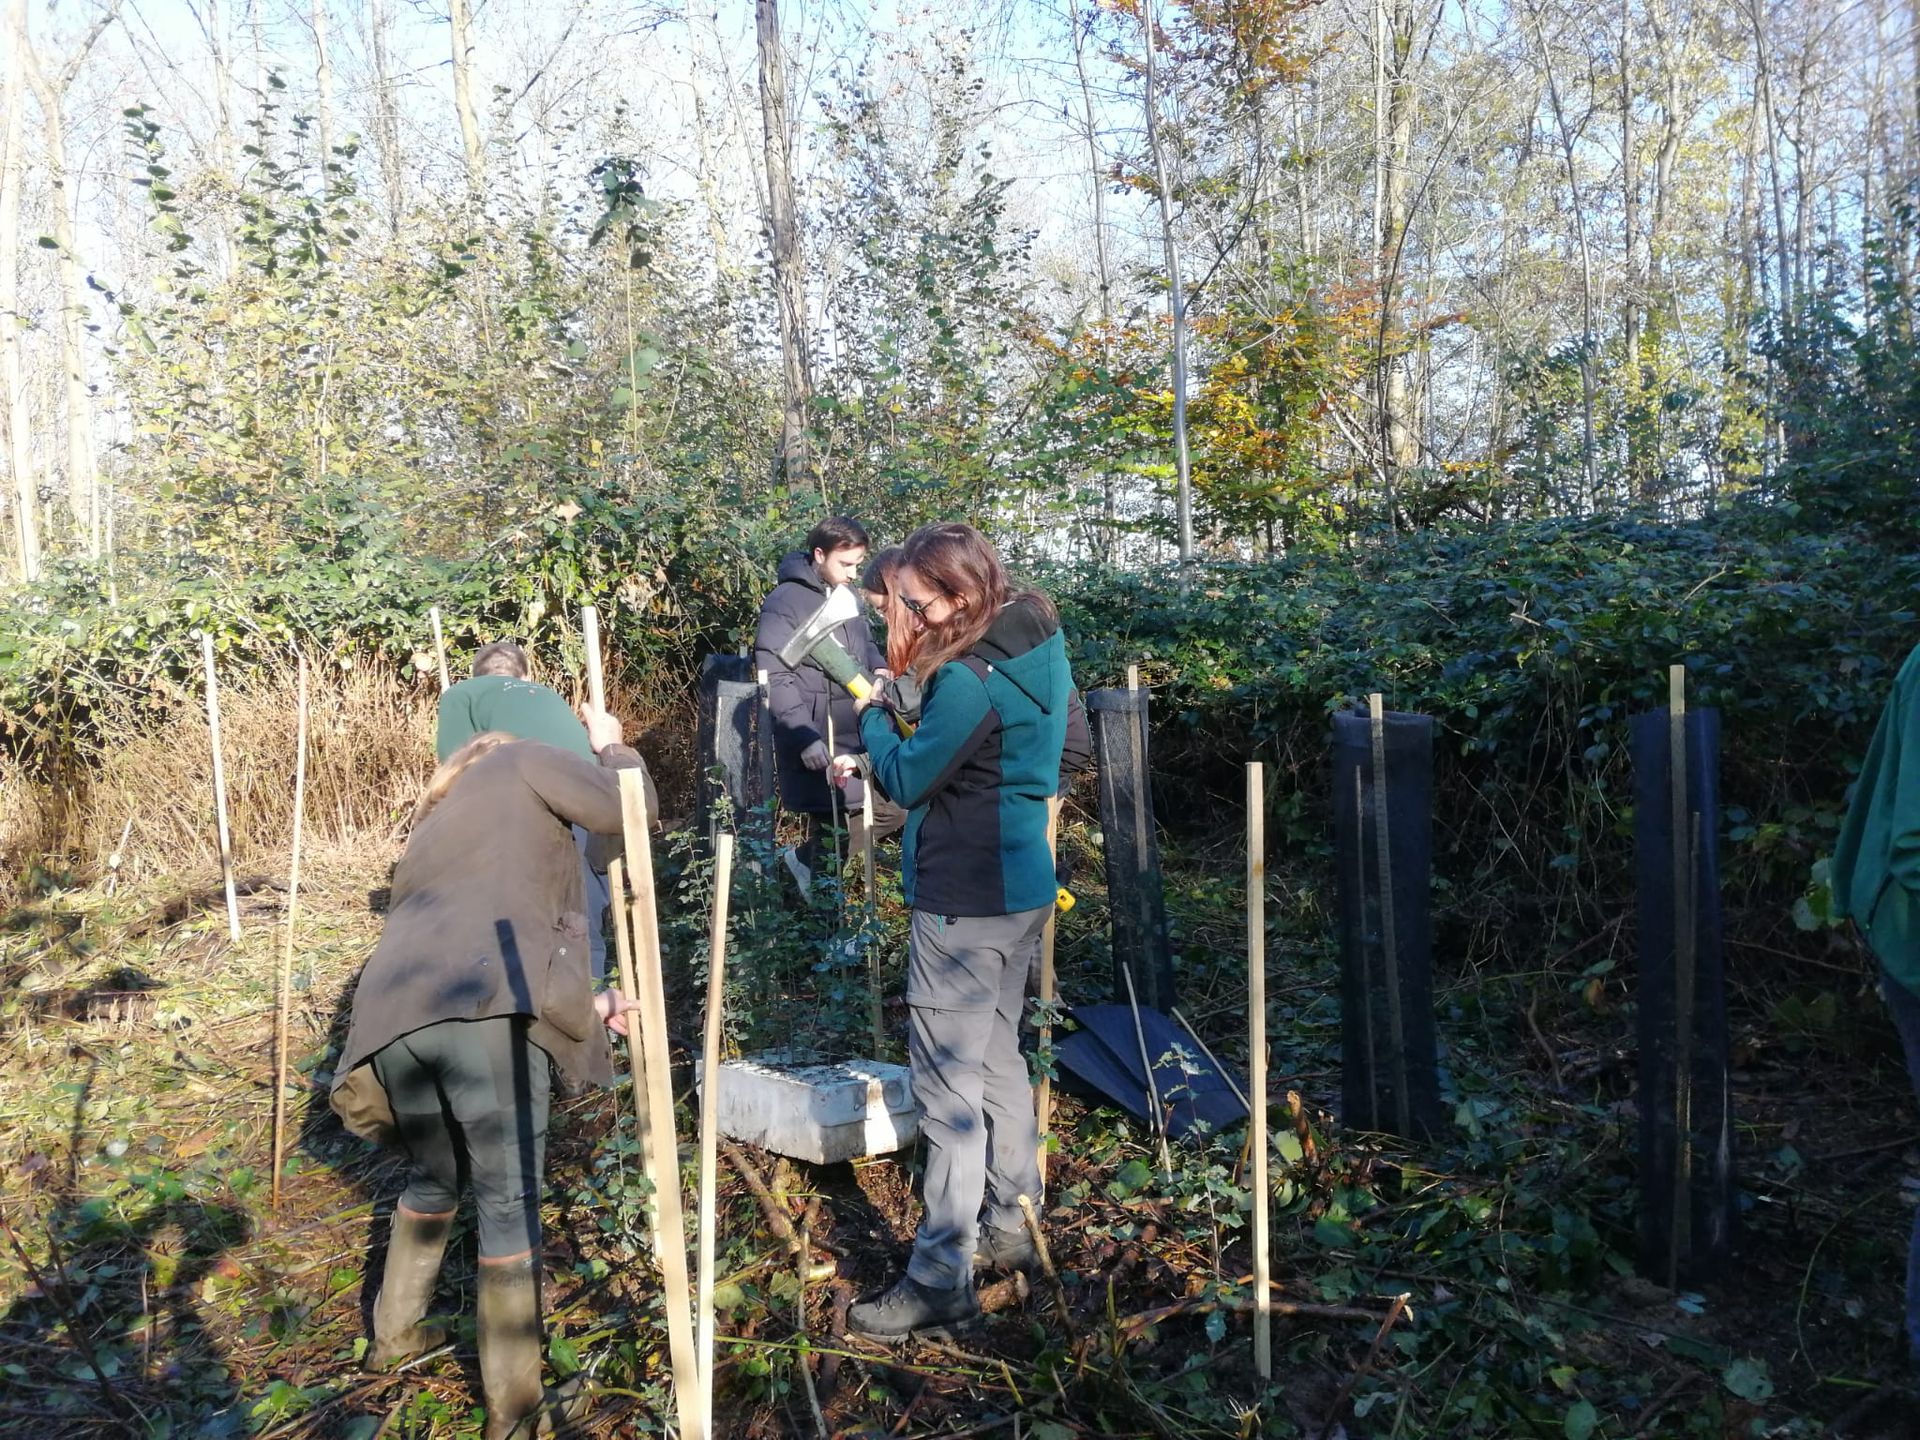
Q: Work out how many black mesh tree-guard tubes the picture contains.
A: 5